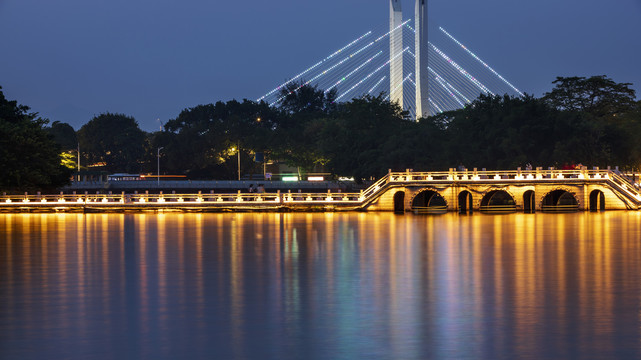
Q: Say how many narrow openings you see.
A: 4